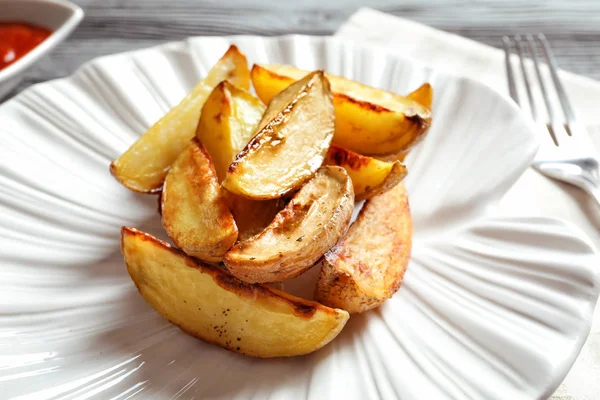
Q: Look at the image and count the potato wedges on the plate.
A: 10